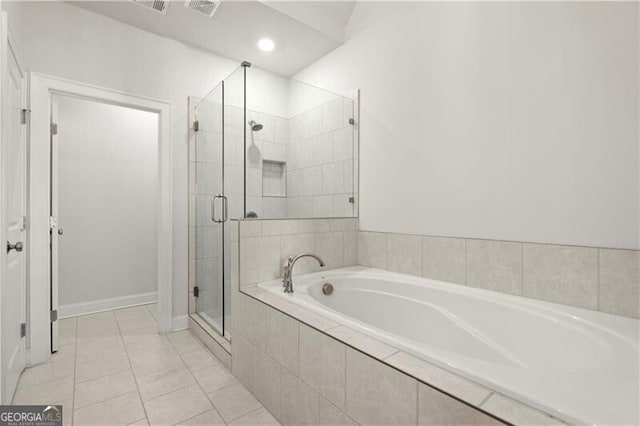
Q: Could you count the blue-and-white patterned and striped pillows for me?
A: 0